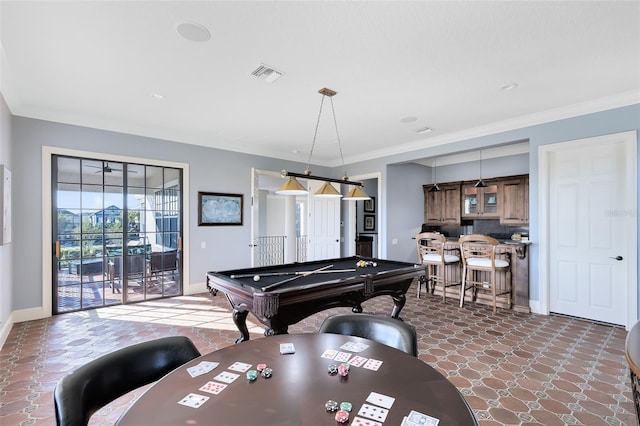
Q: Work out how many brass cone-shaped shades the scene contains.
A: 3